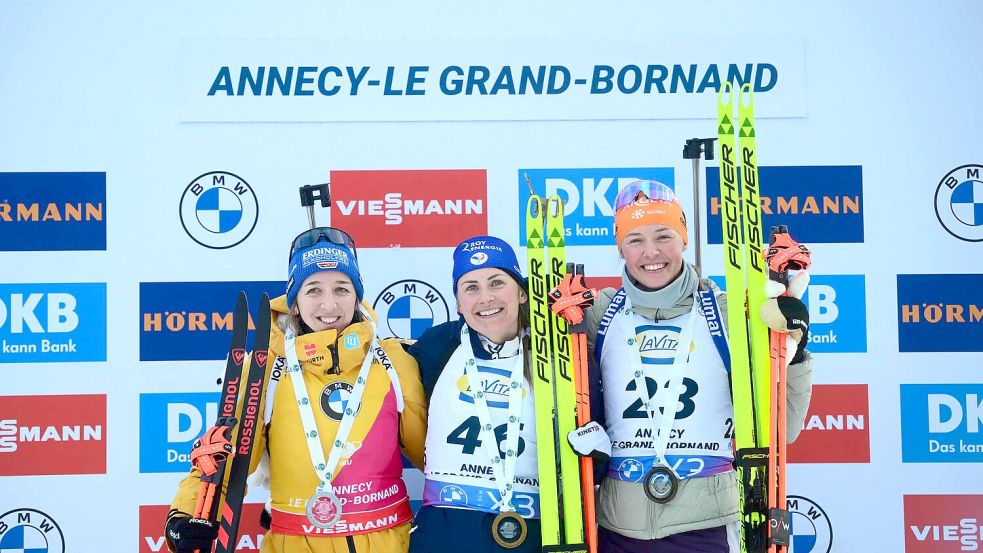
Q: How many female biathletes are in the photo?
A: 3